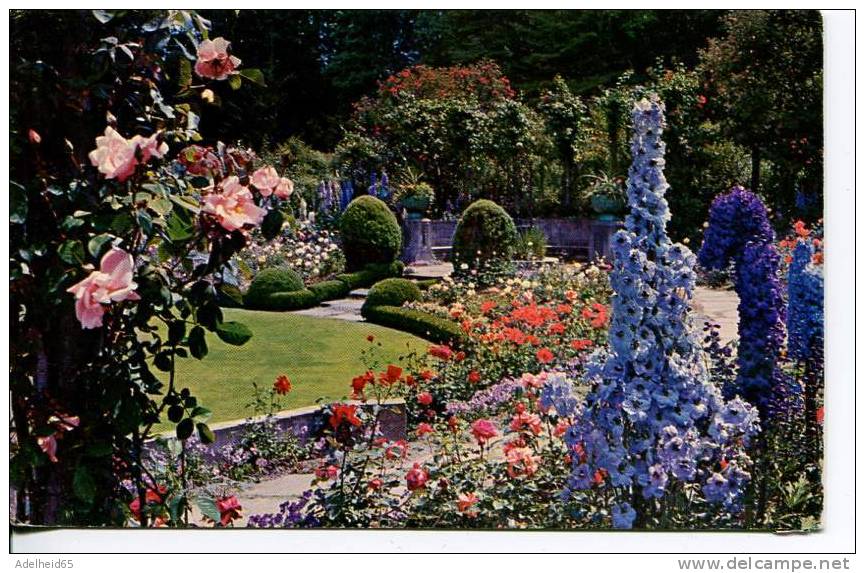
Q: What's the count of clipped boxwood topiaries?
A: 4